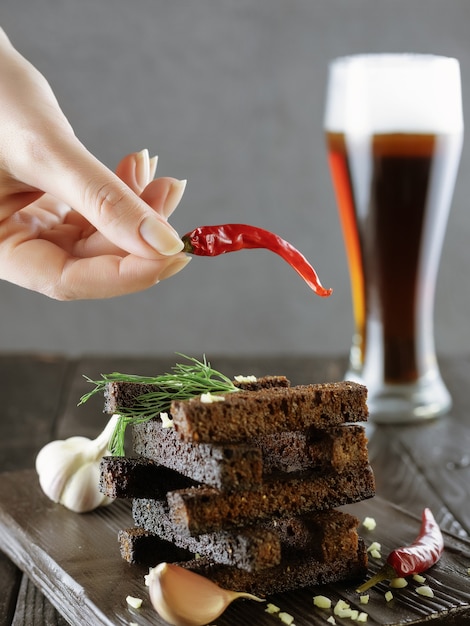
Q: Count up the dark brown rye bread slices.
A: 10